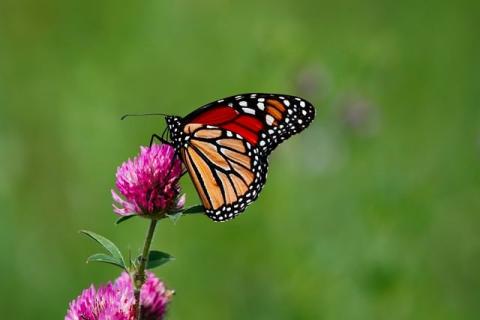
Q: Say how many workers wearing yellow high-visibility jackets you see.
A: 0